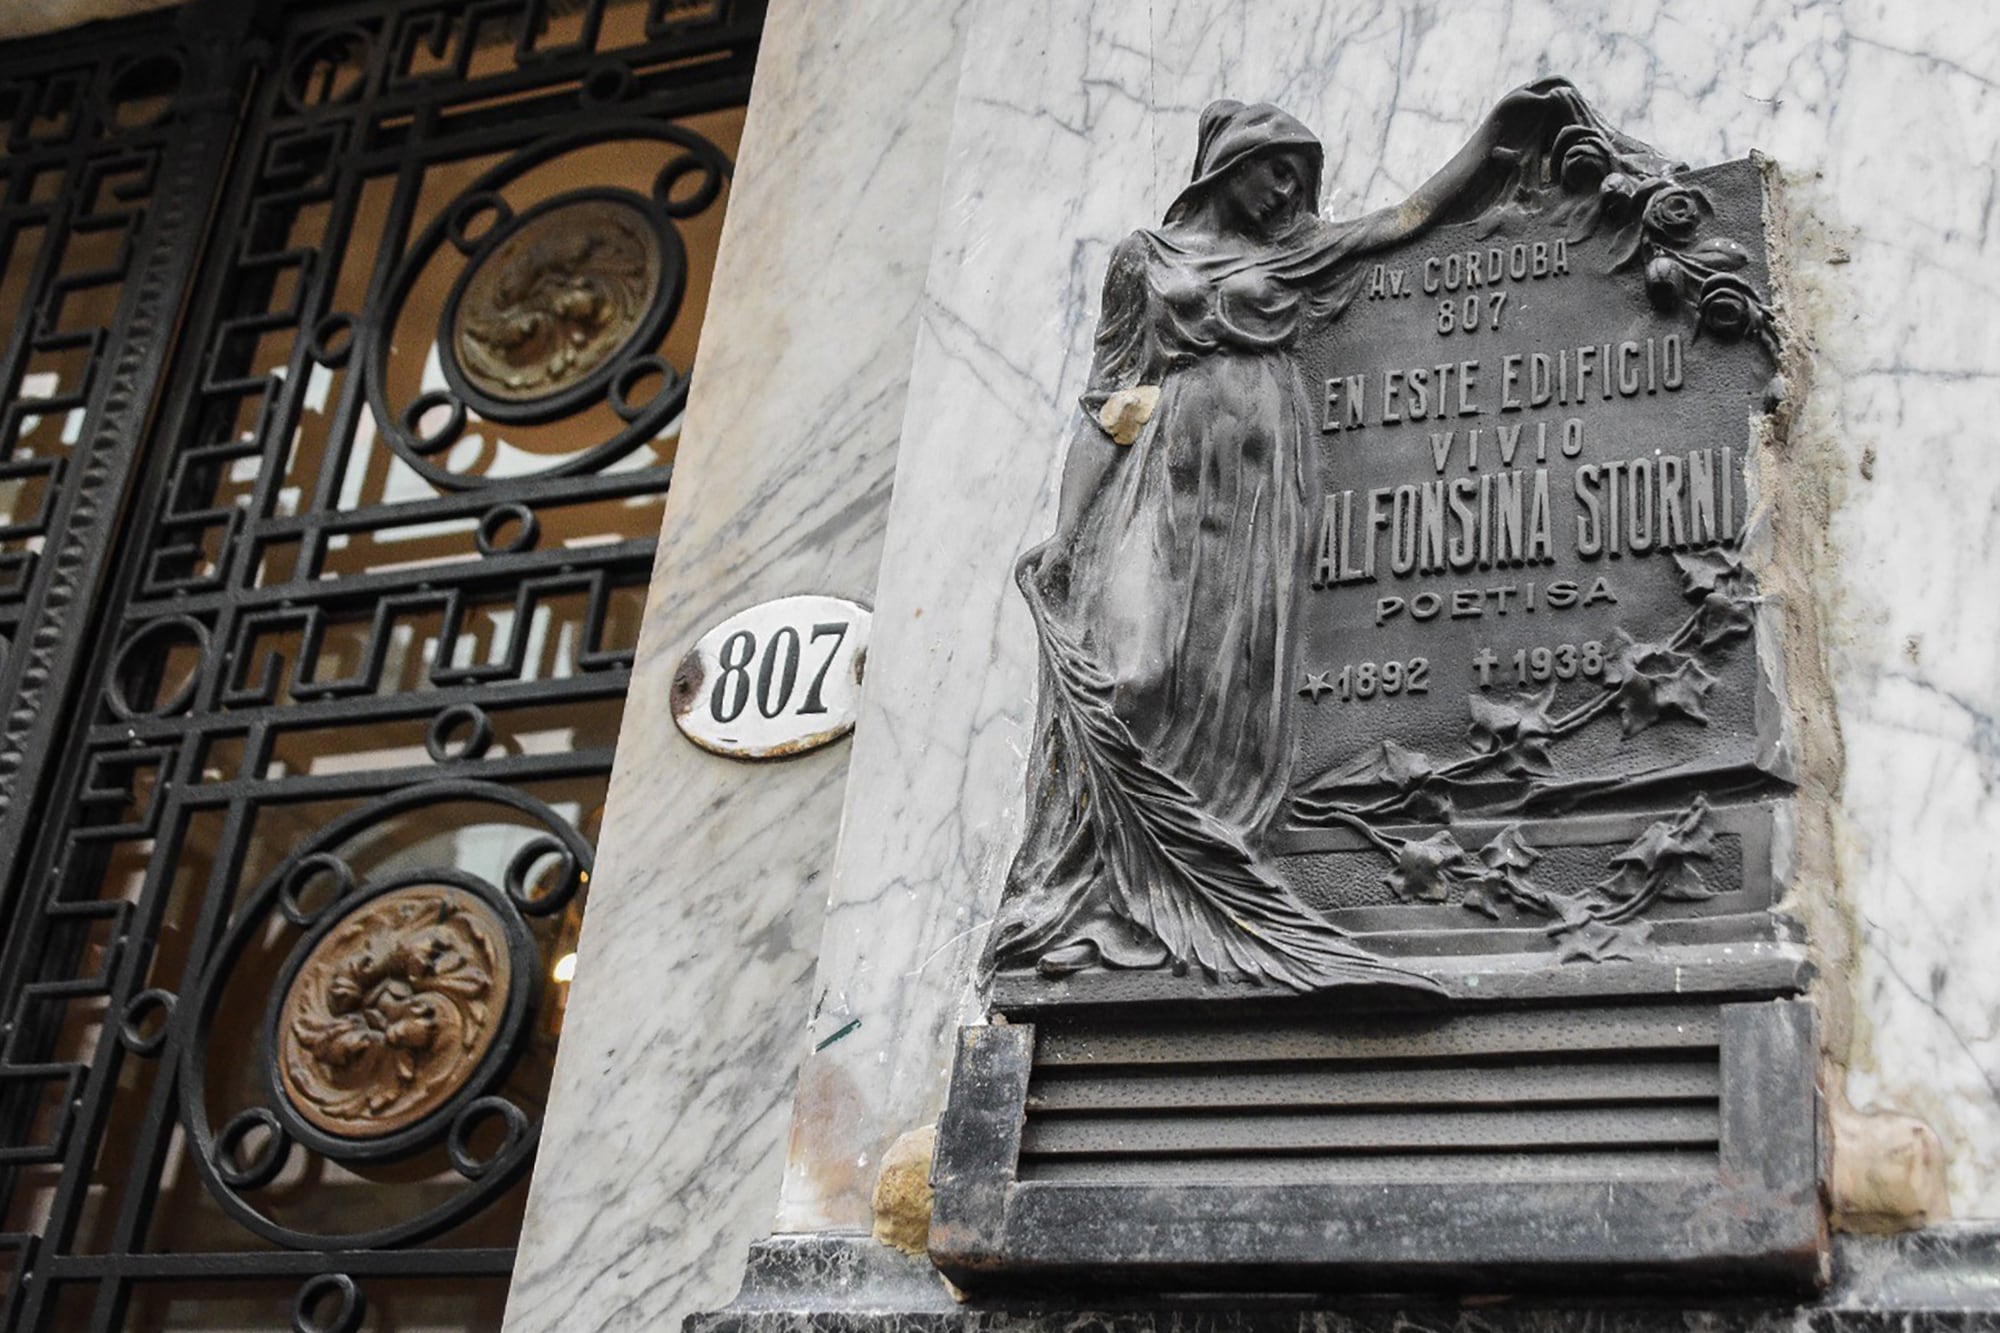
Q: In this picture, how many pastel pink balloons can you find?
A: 0